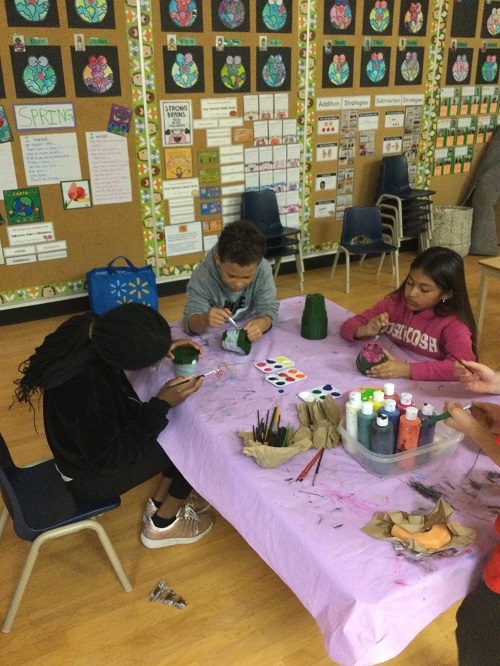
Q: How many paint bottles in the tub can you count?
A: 9